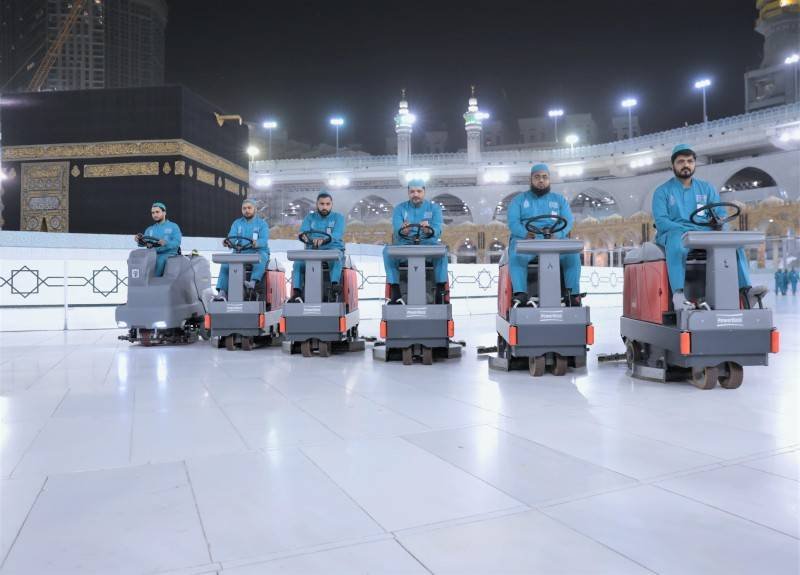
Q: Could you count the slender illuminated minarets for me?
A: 2